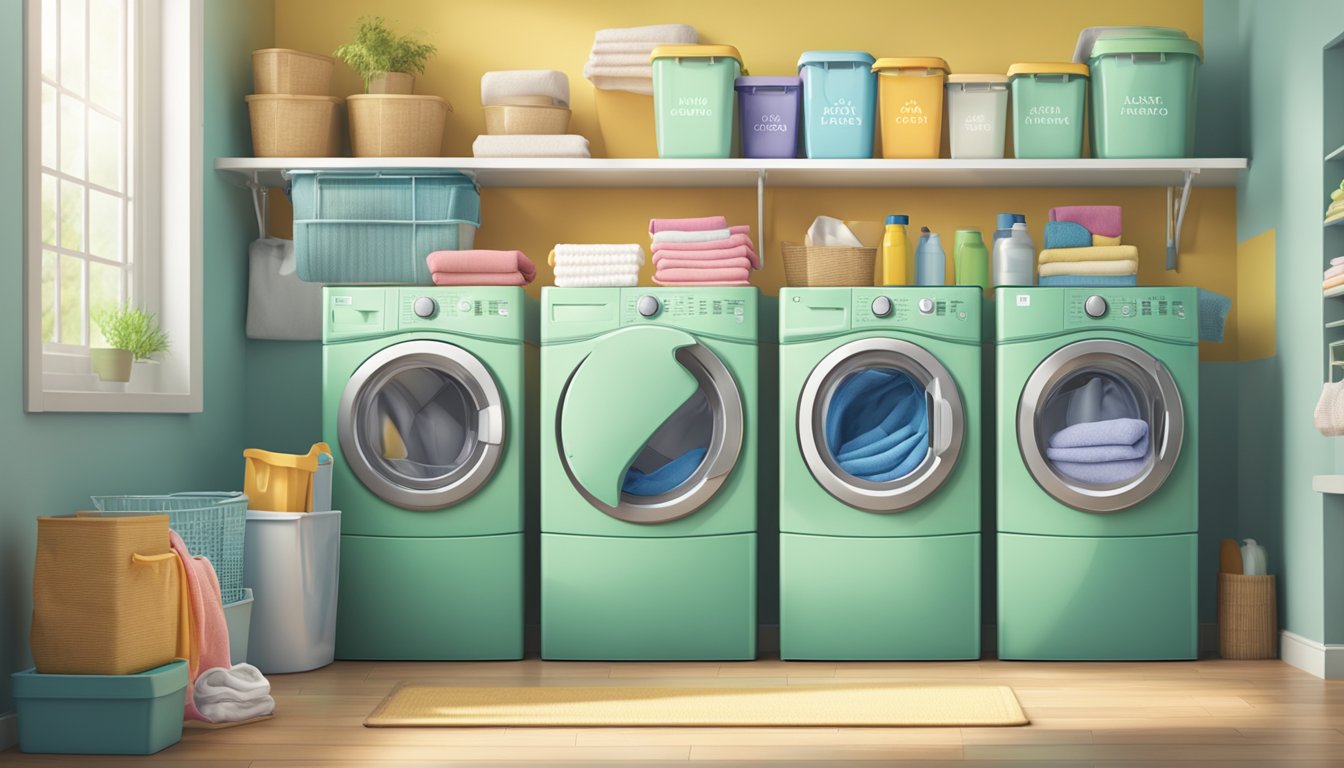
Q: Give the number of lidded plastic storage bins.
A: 7